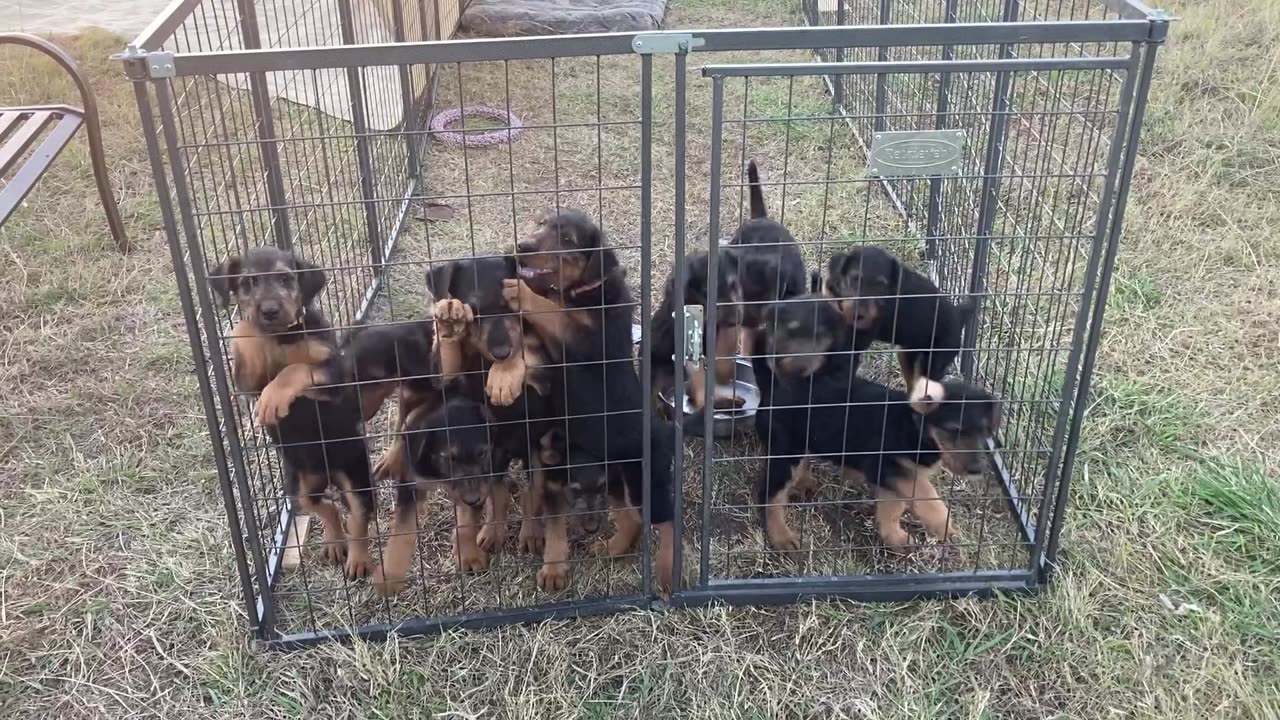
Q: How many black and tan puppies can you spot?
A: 11